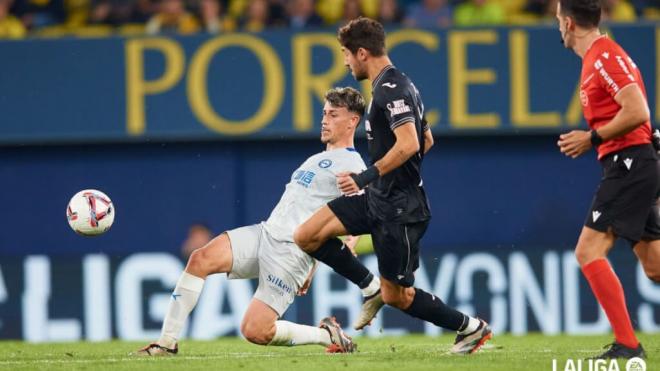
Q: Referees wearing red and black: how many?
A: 1